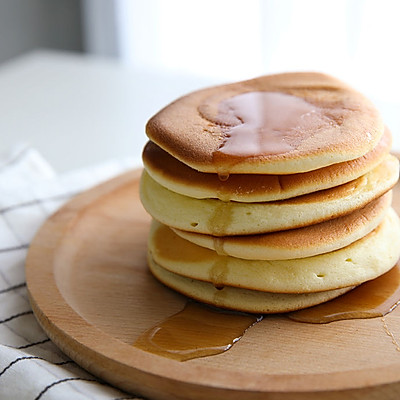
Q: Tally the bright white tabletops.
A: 1